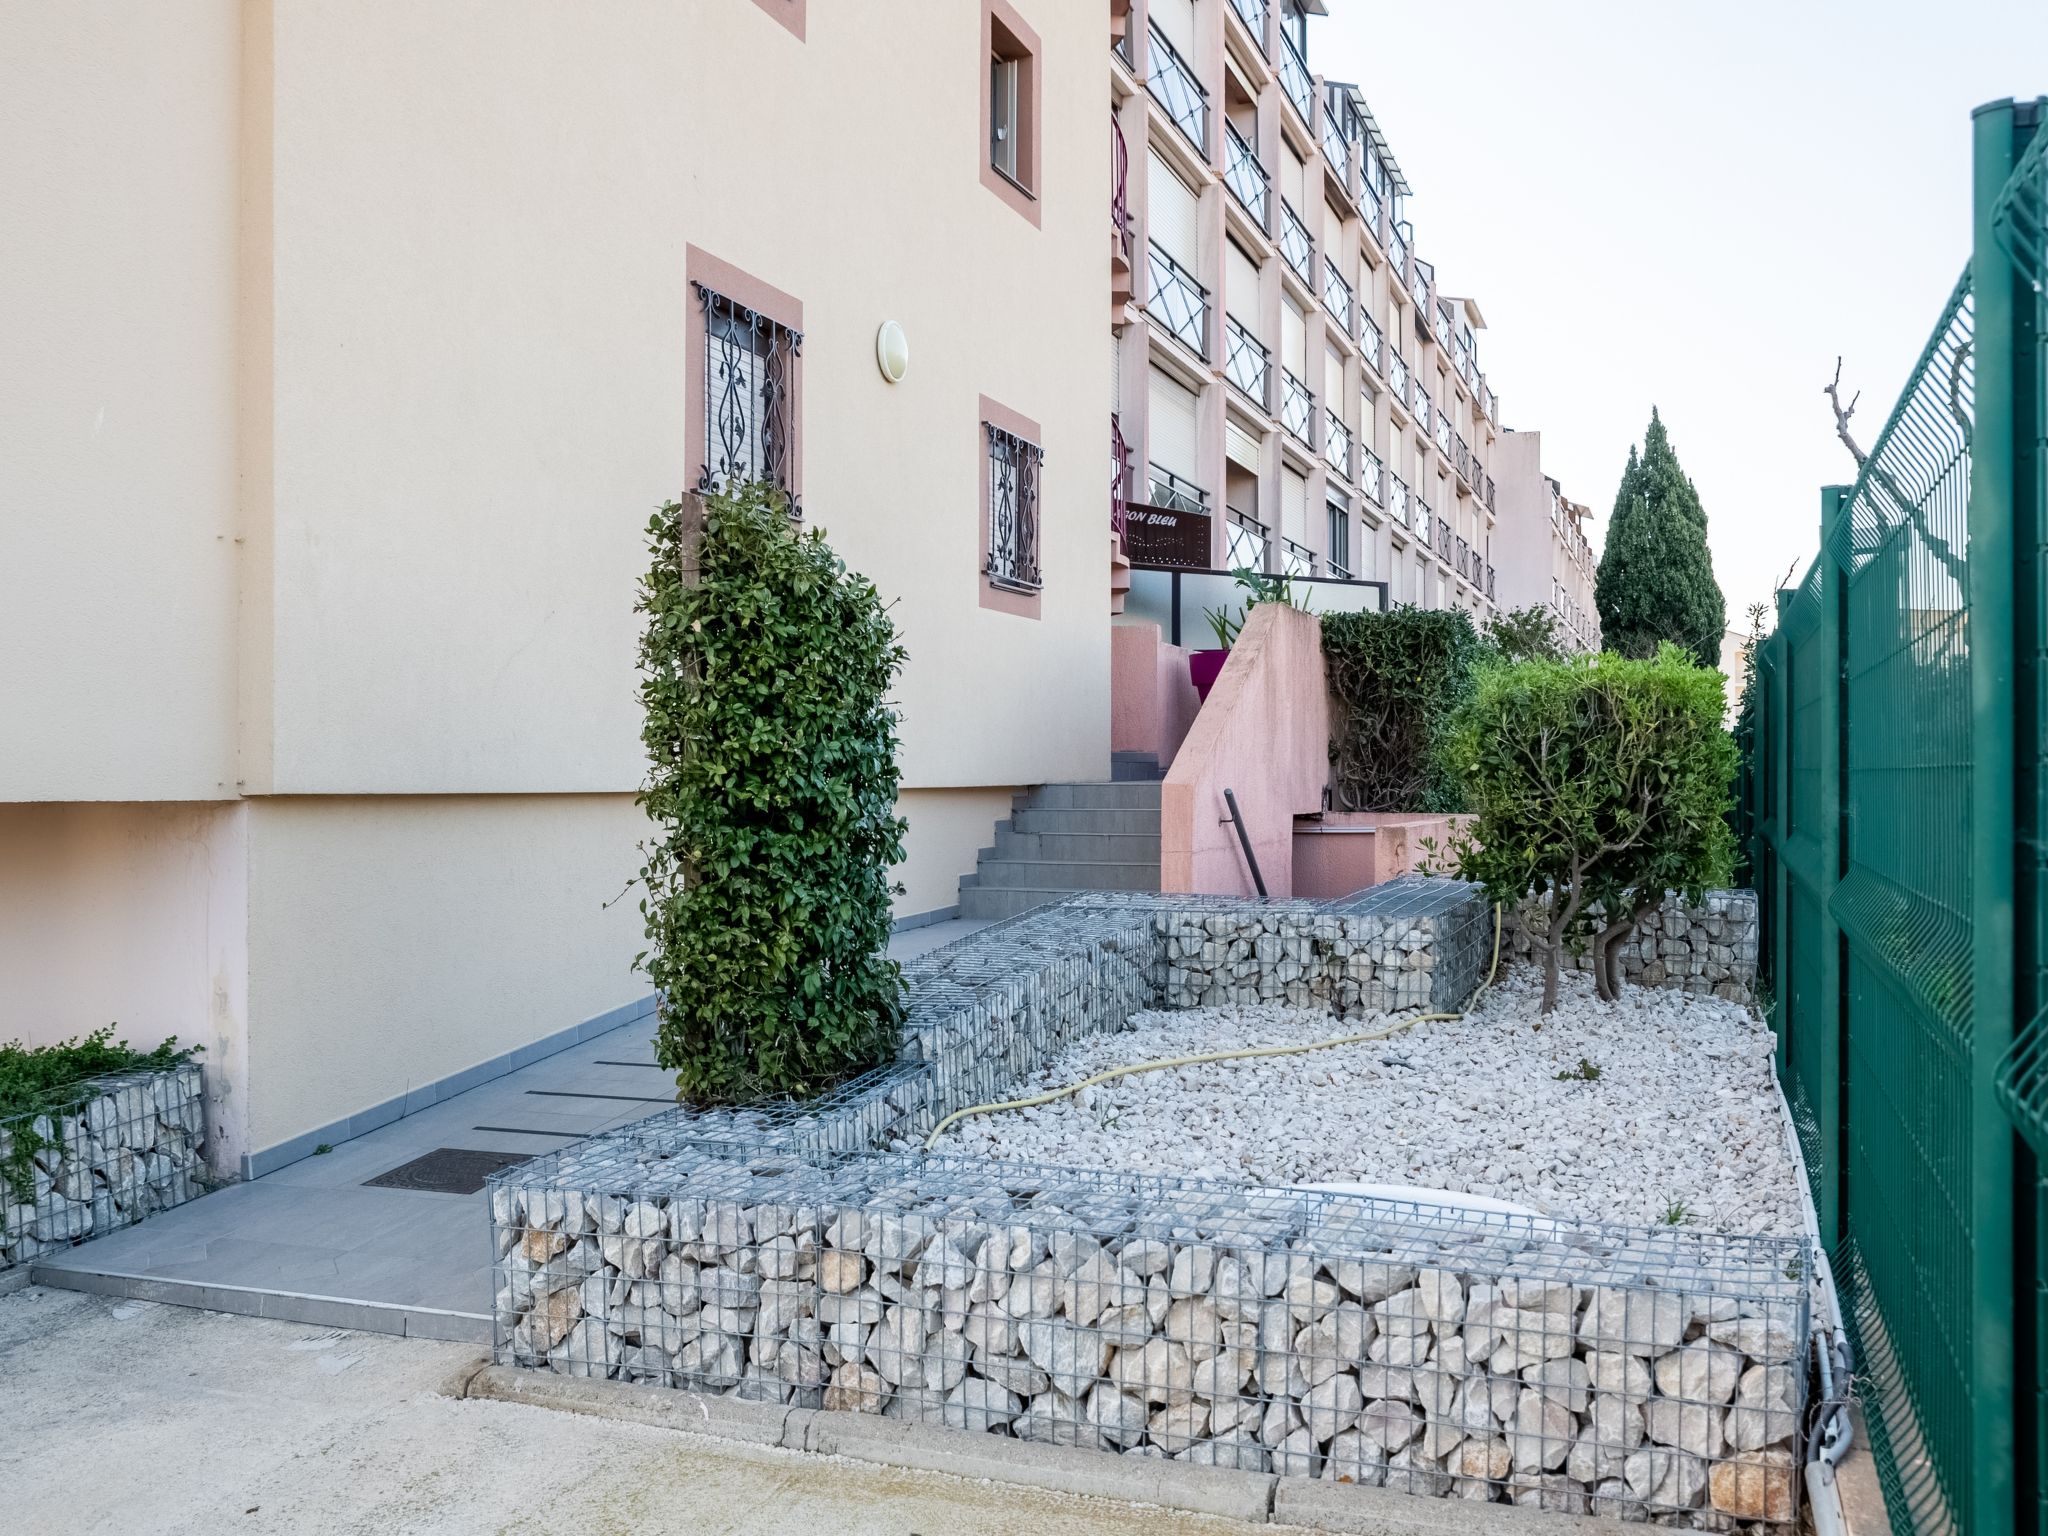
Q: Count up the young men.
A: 0